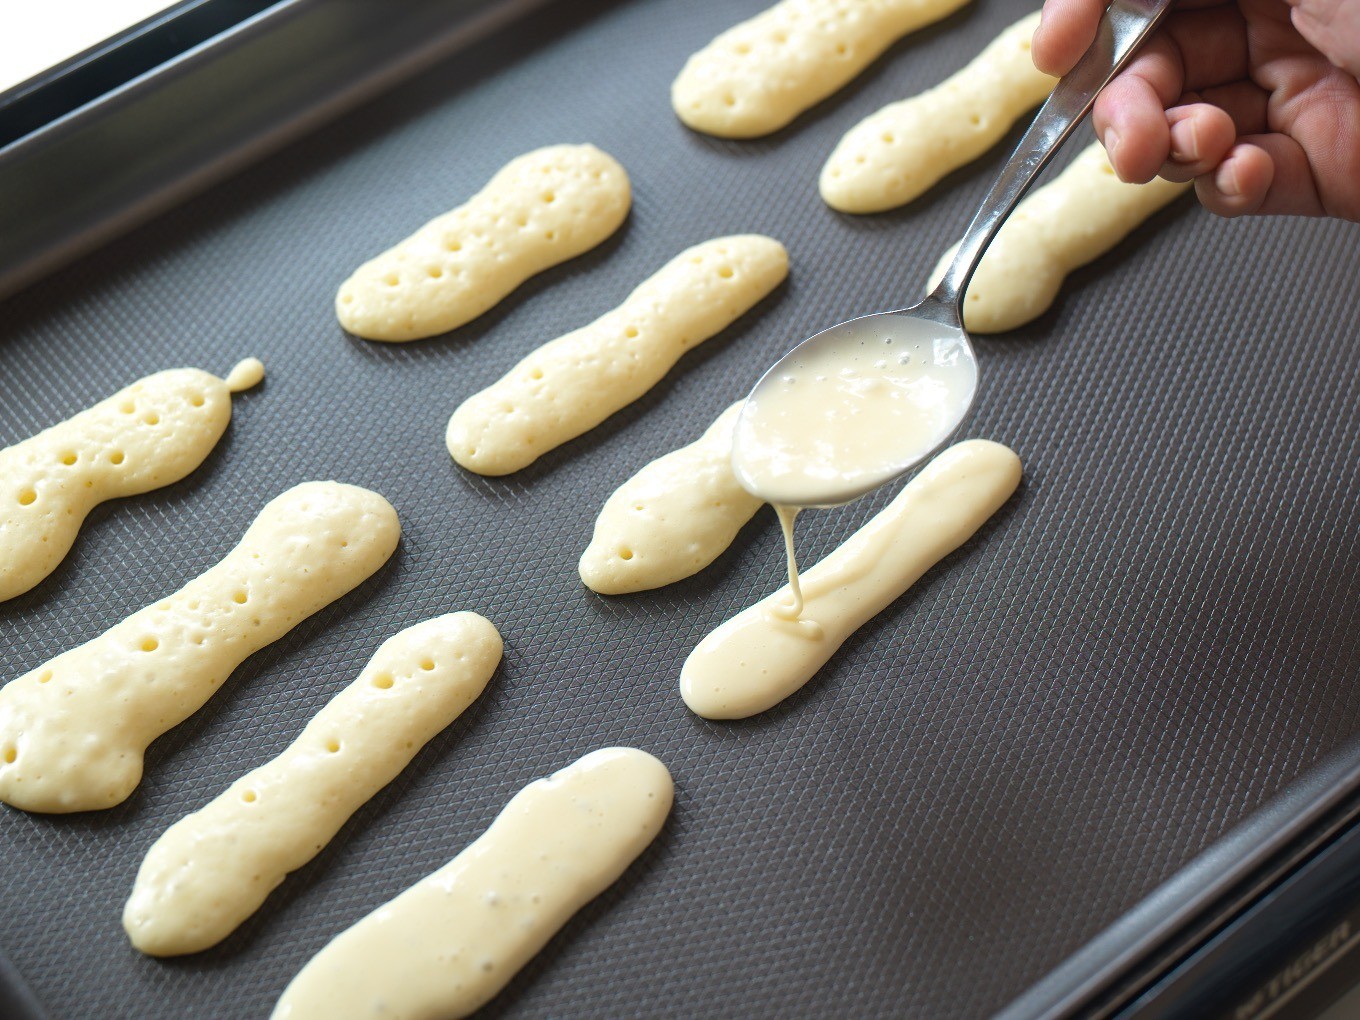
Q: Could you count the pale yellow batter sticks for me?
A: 11